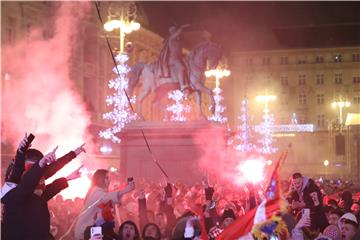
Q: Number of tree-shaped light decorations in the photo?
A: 5